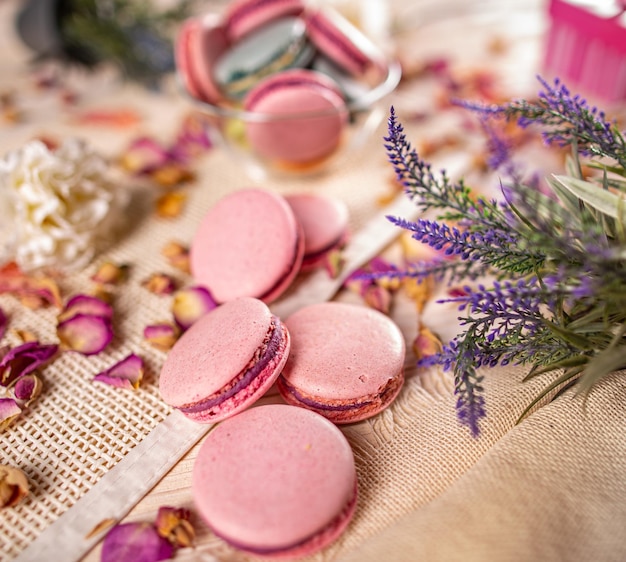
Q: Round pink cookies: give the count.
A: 9